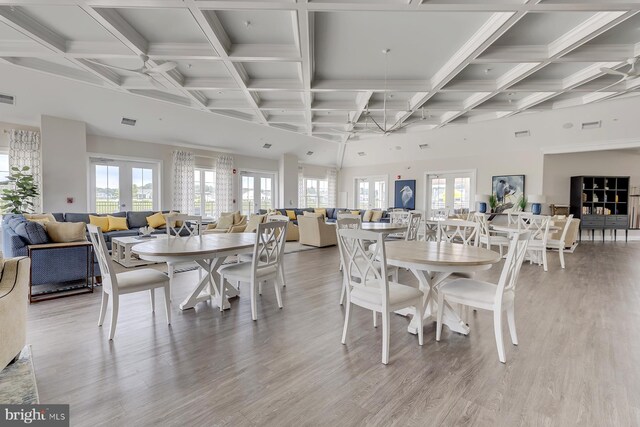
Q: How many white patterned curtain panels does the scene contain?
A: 5